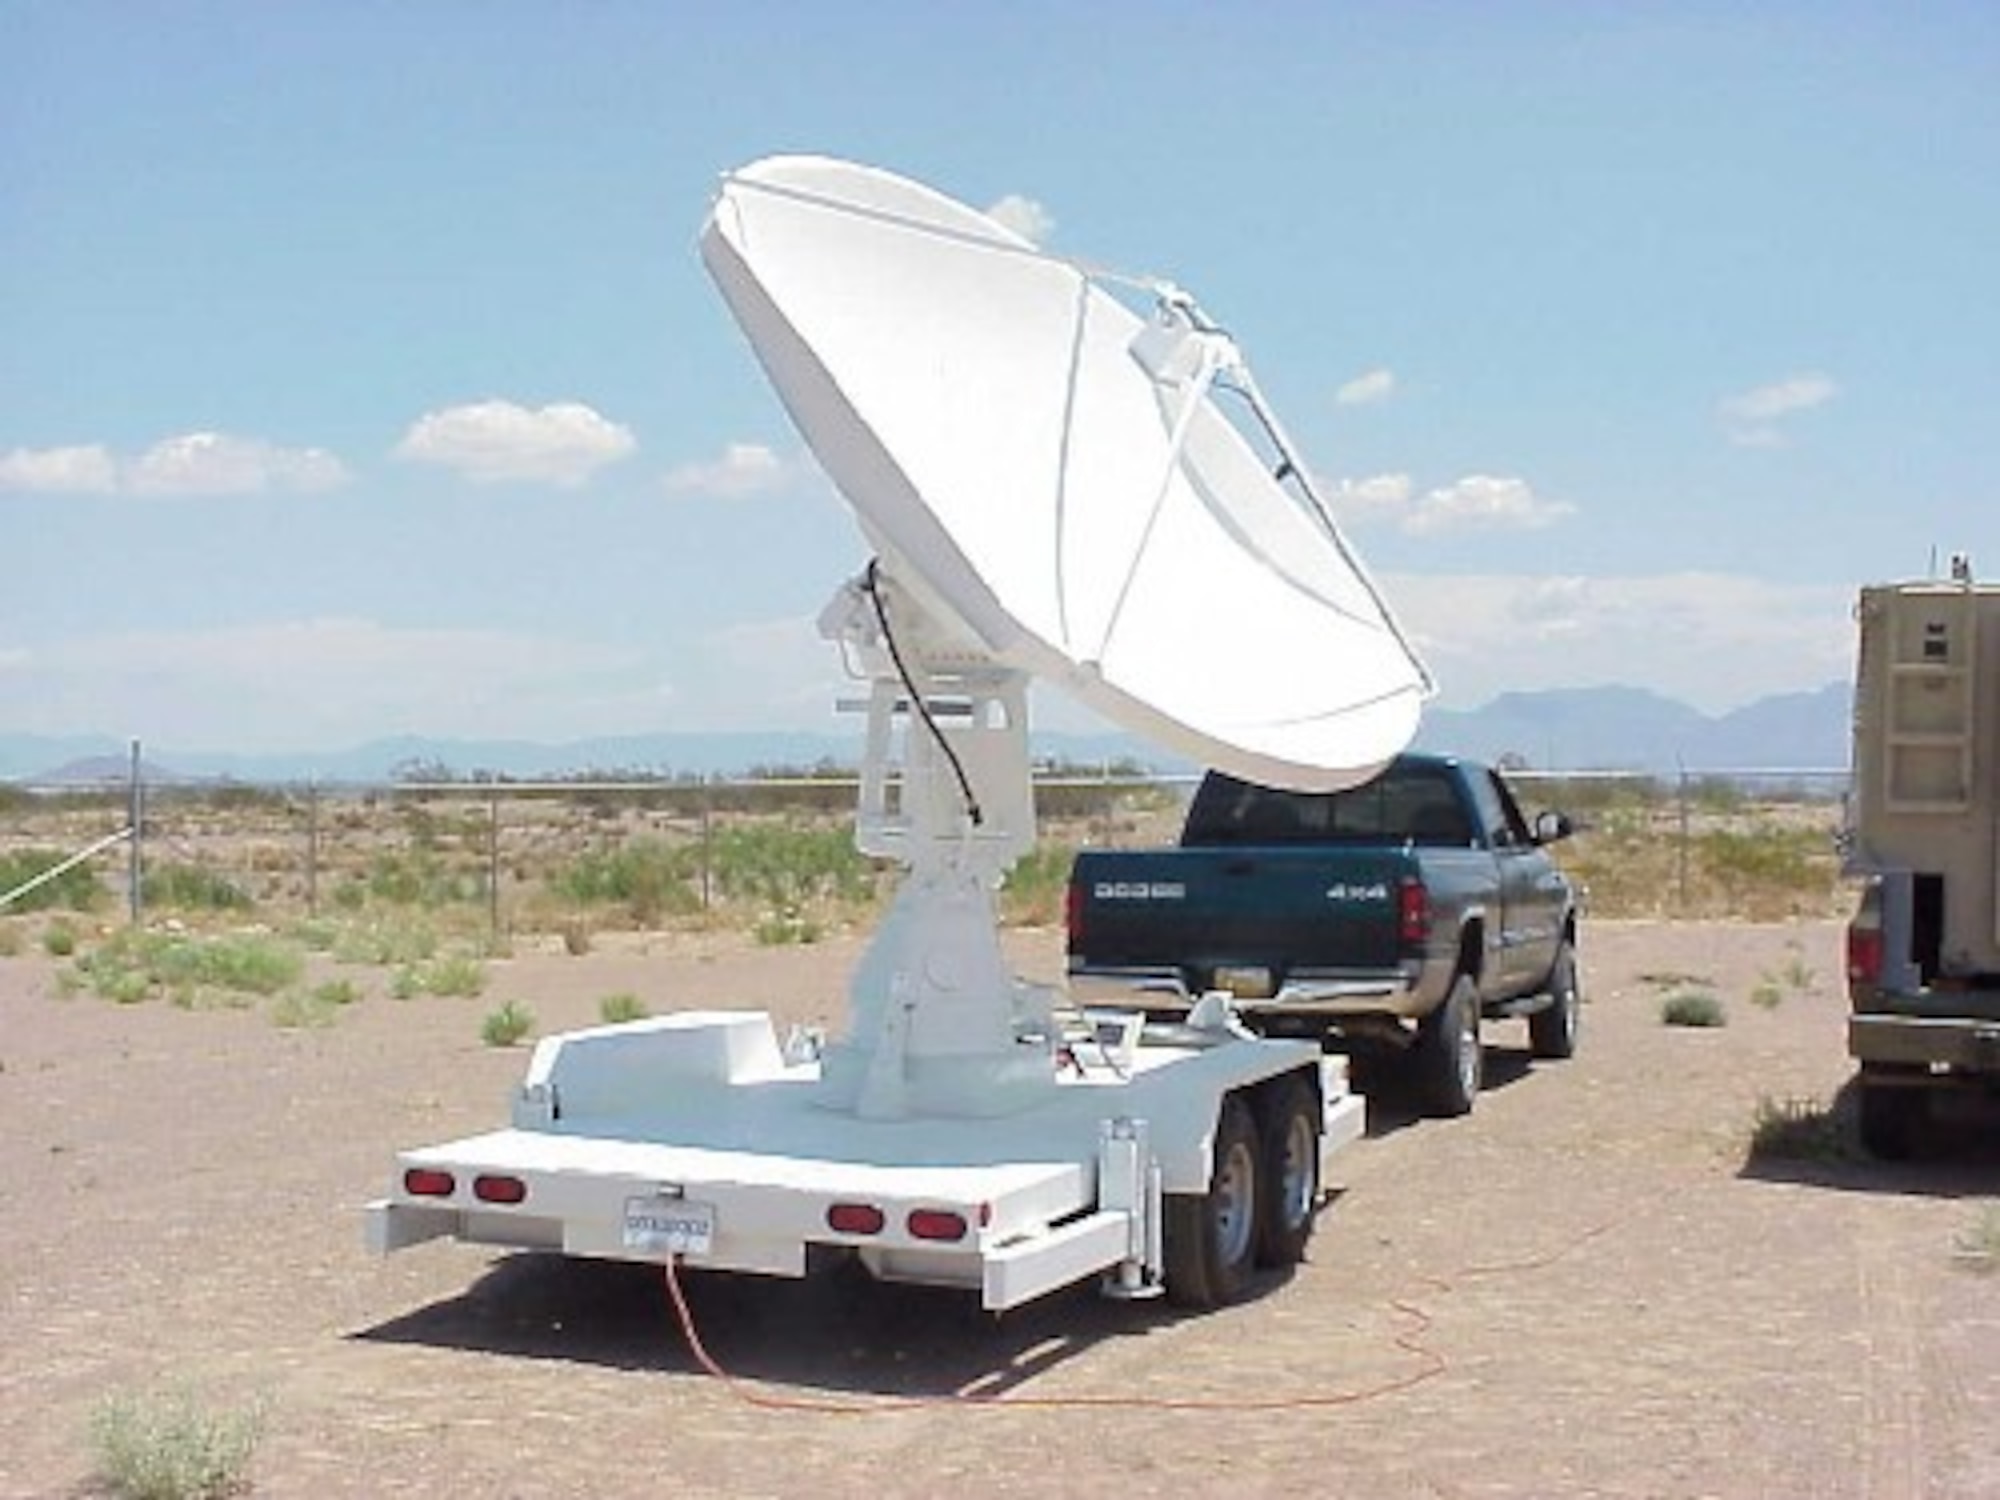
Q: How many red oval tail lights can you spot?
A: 4